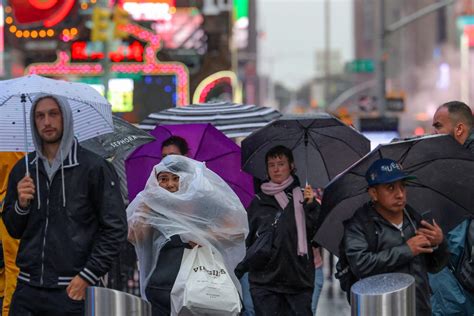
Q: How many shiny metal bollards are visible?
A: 2